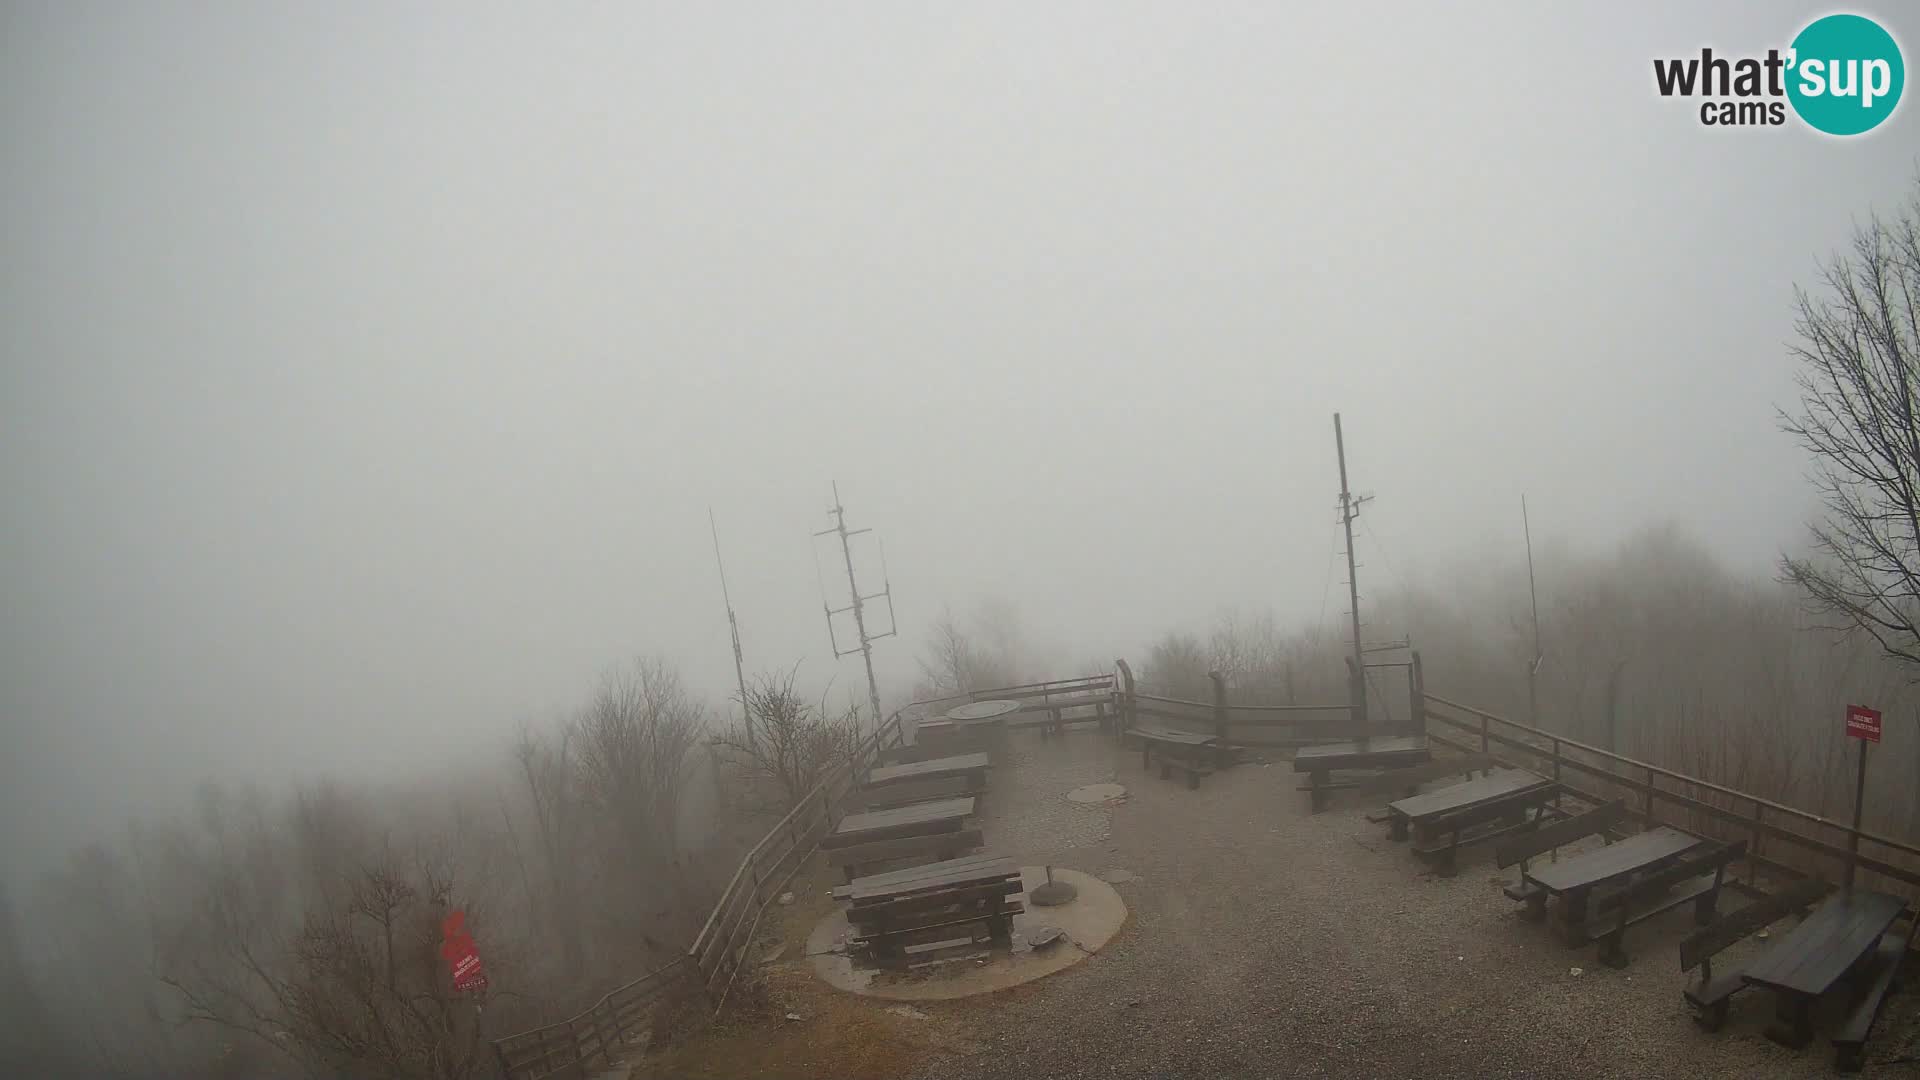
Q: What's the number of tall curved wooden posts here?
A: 4